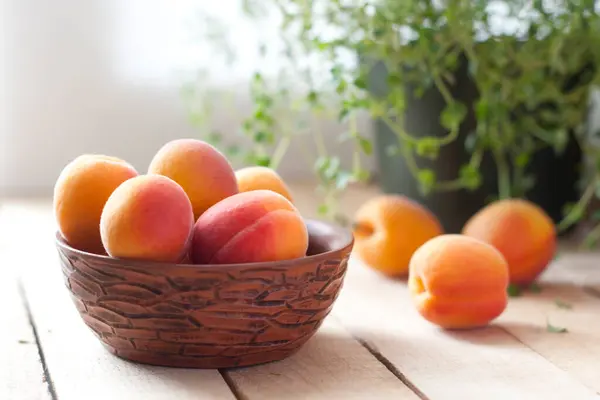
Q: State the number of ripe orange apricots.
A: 8